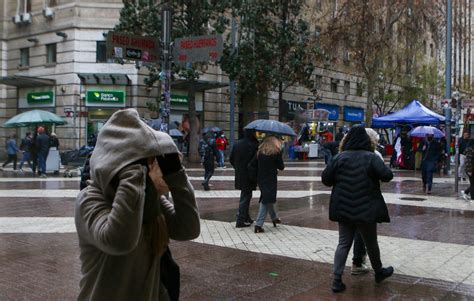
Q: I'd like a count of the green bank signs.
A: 3